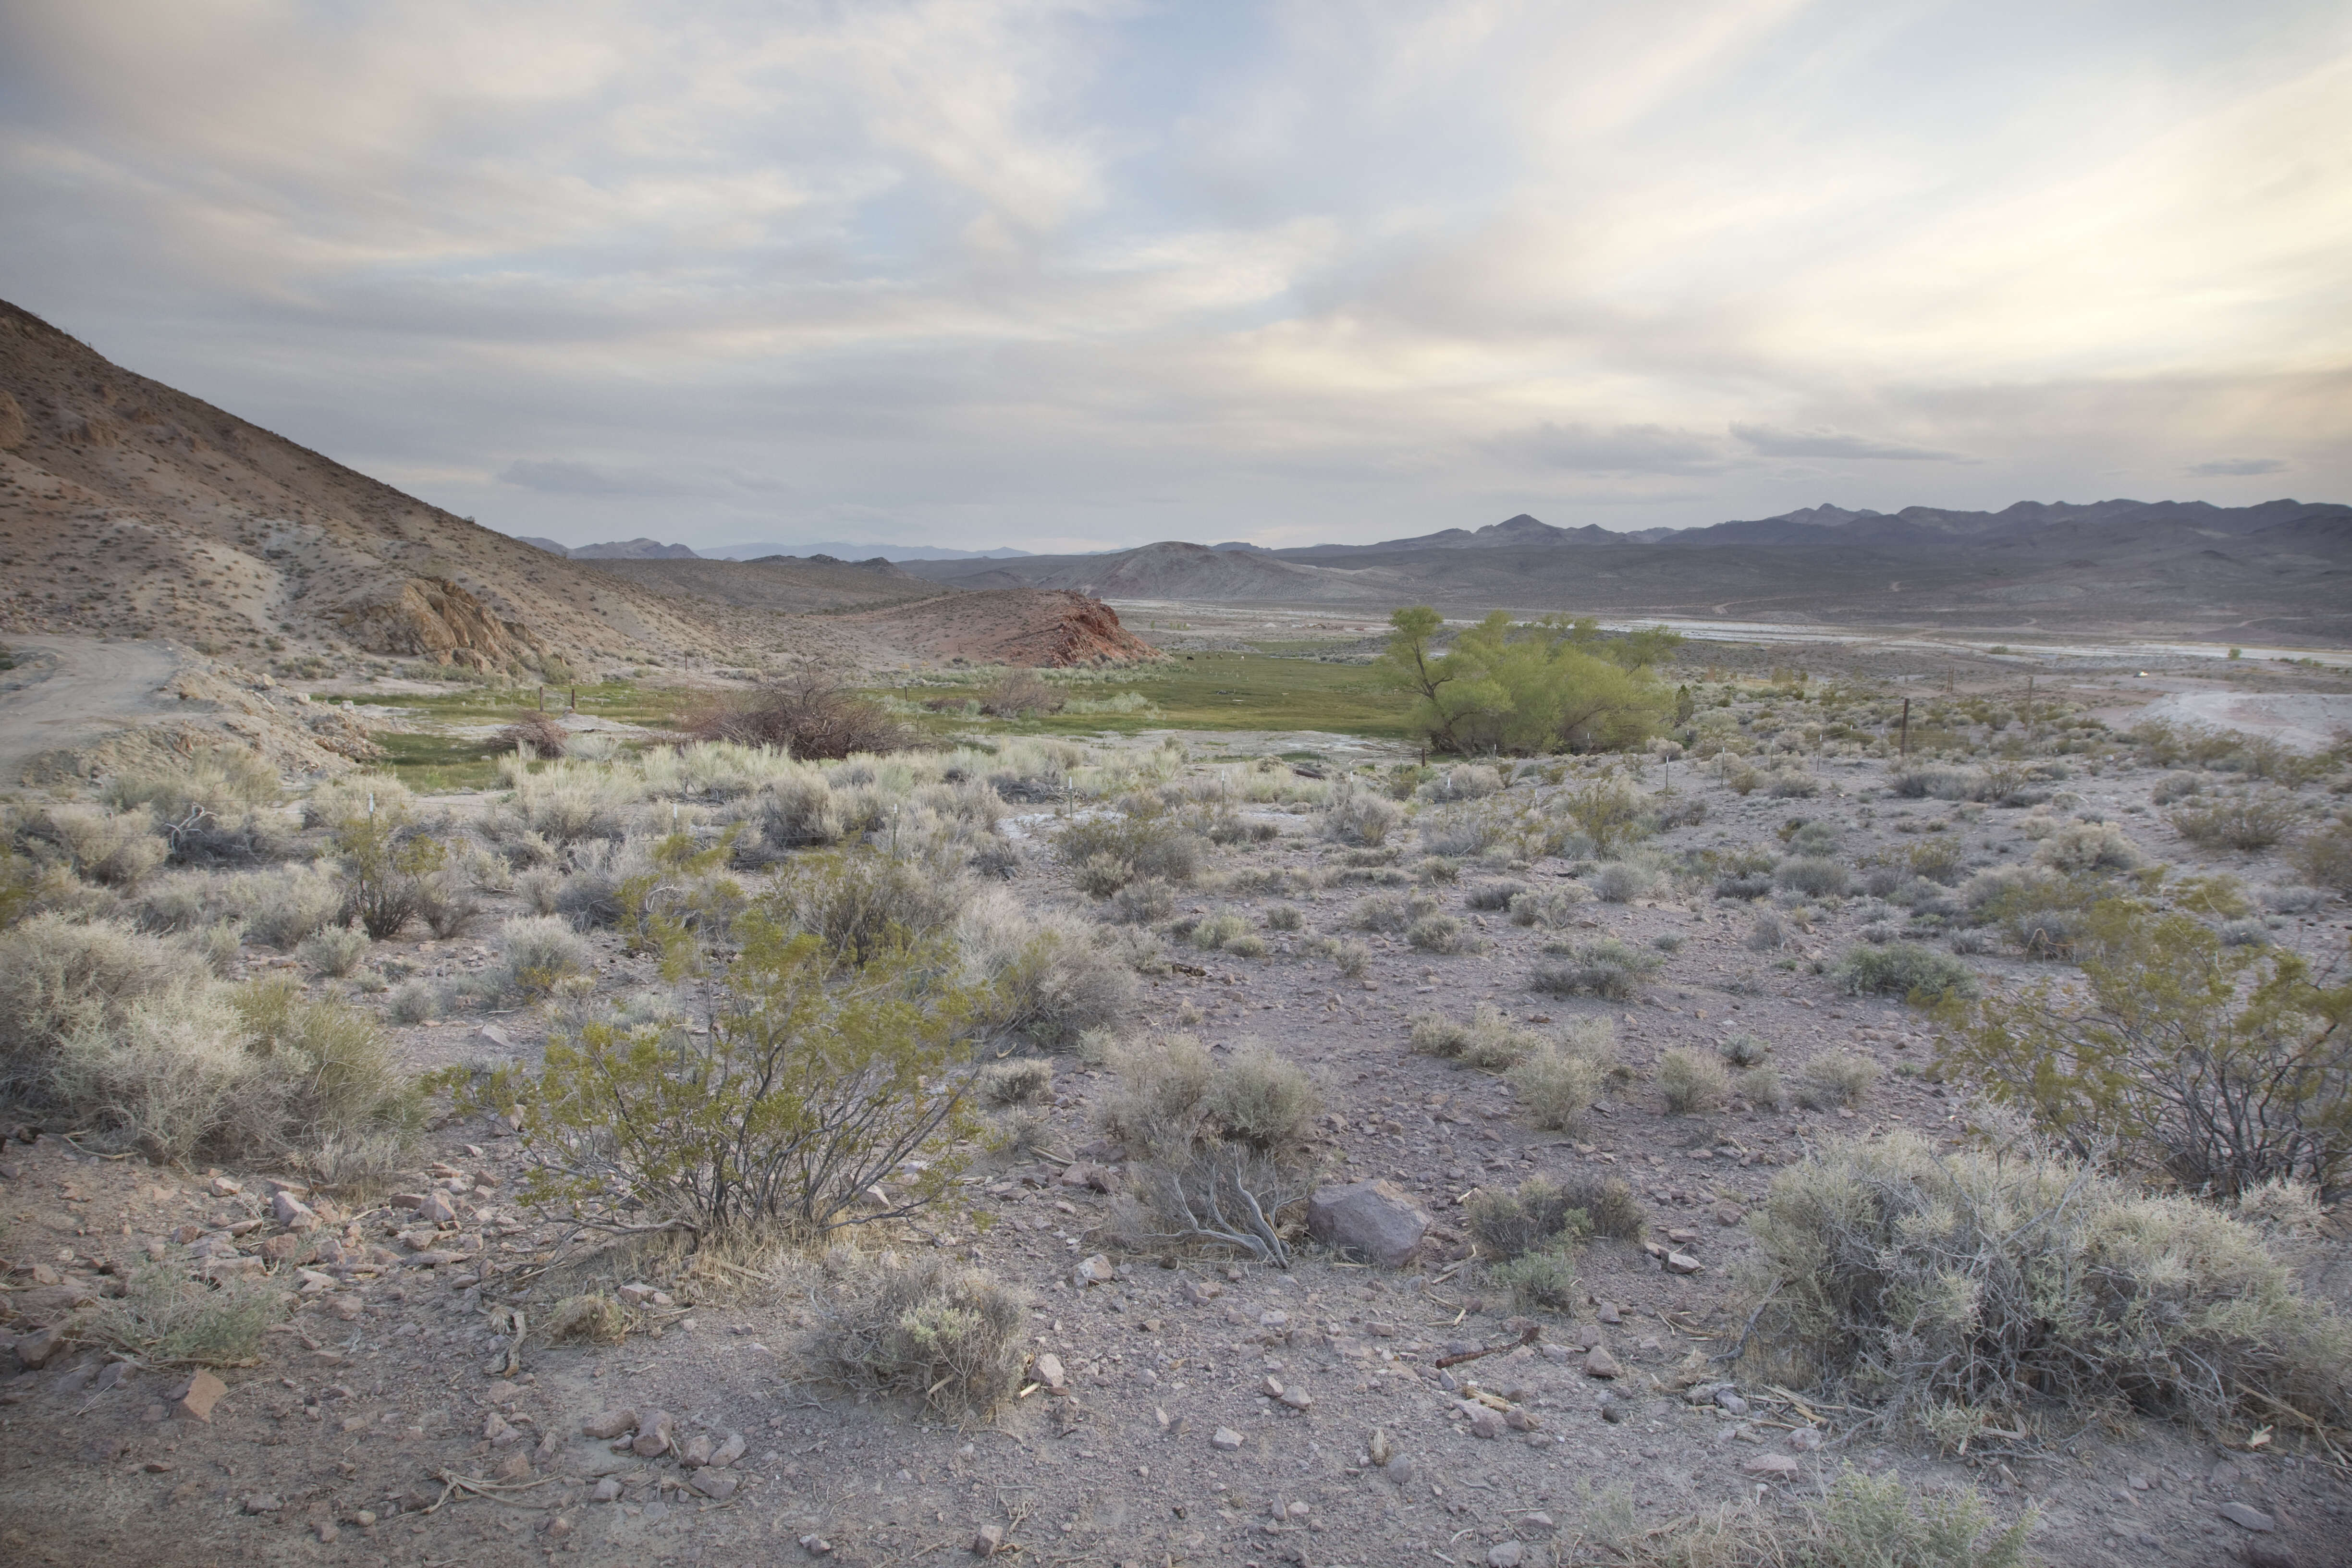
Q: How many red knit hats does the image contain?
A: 0